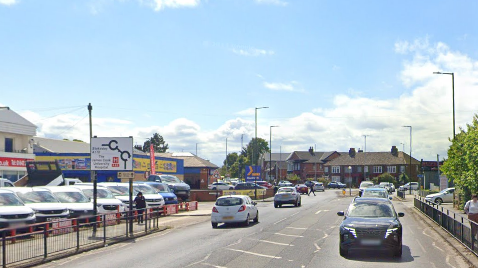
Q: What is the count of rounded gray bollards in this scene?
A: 0